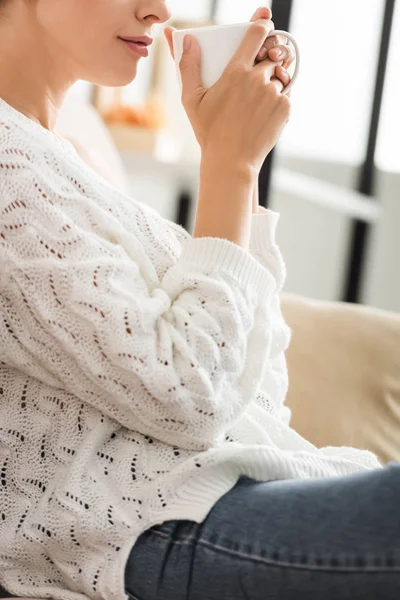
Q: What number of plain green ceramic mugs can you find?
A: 0